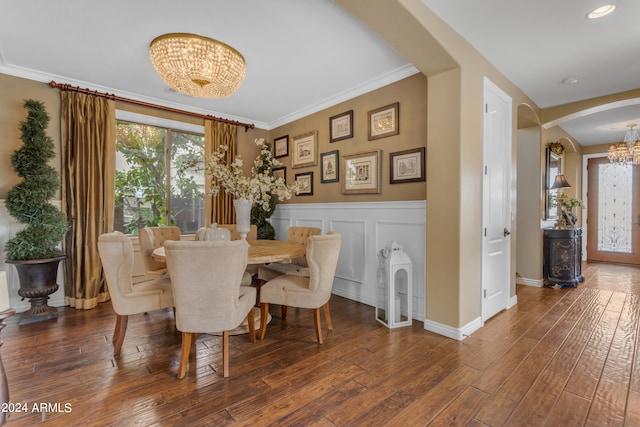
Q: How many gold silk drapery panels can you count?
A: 2